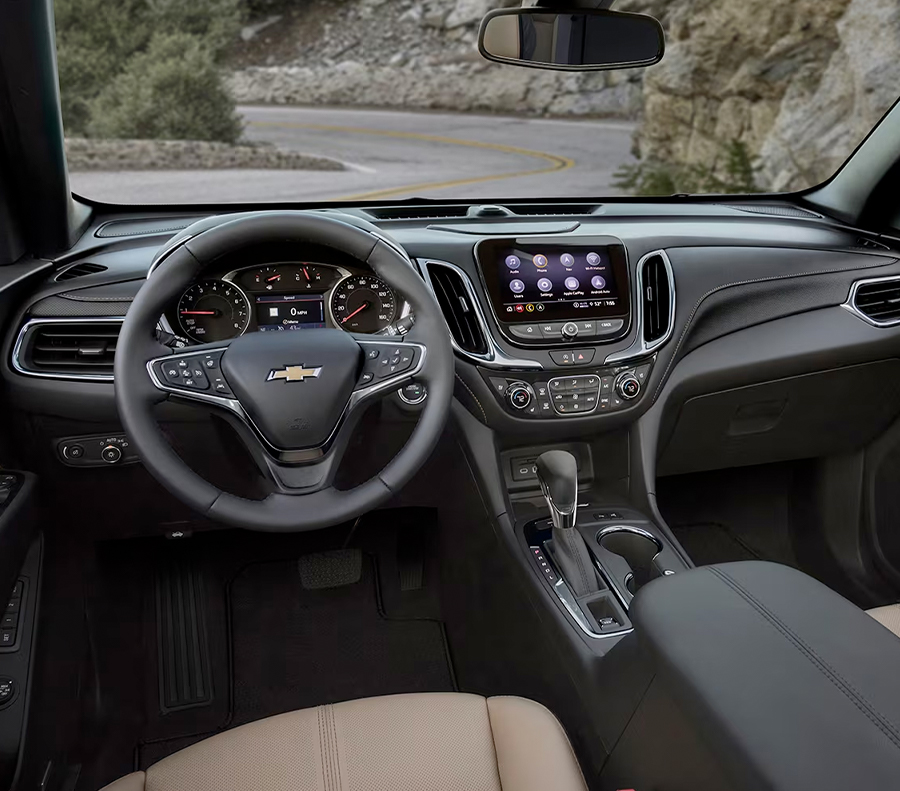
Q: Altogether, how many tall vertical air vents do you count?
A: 2